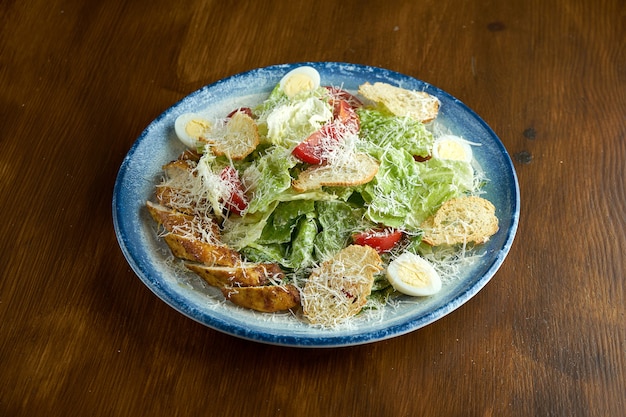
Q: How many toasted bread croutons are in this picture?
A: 5